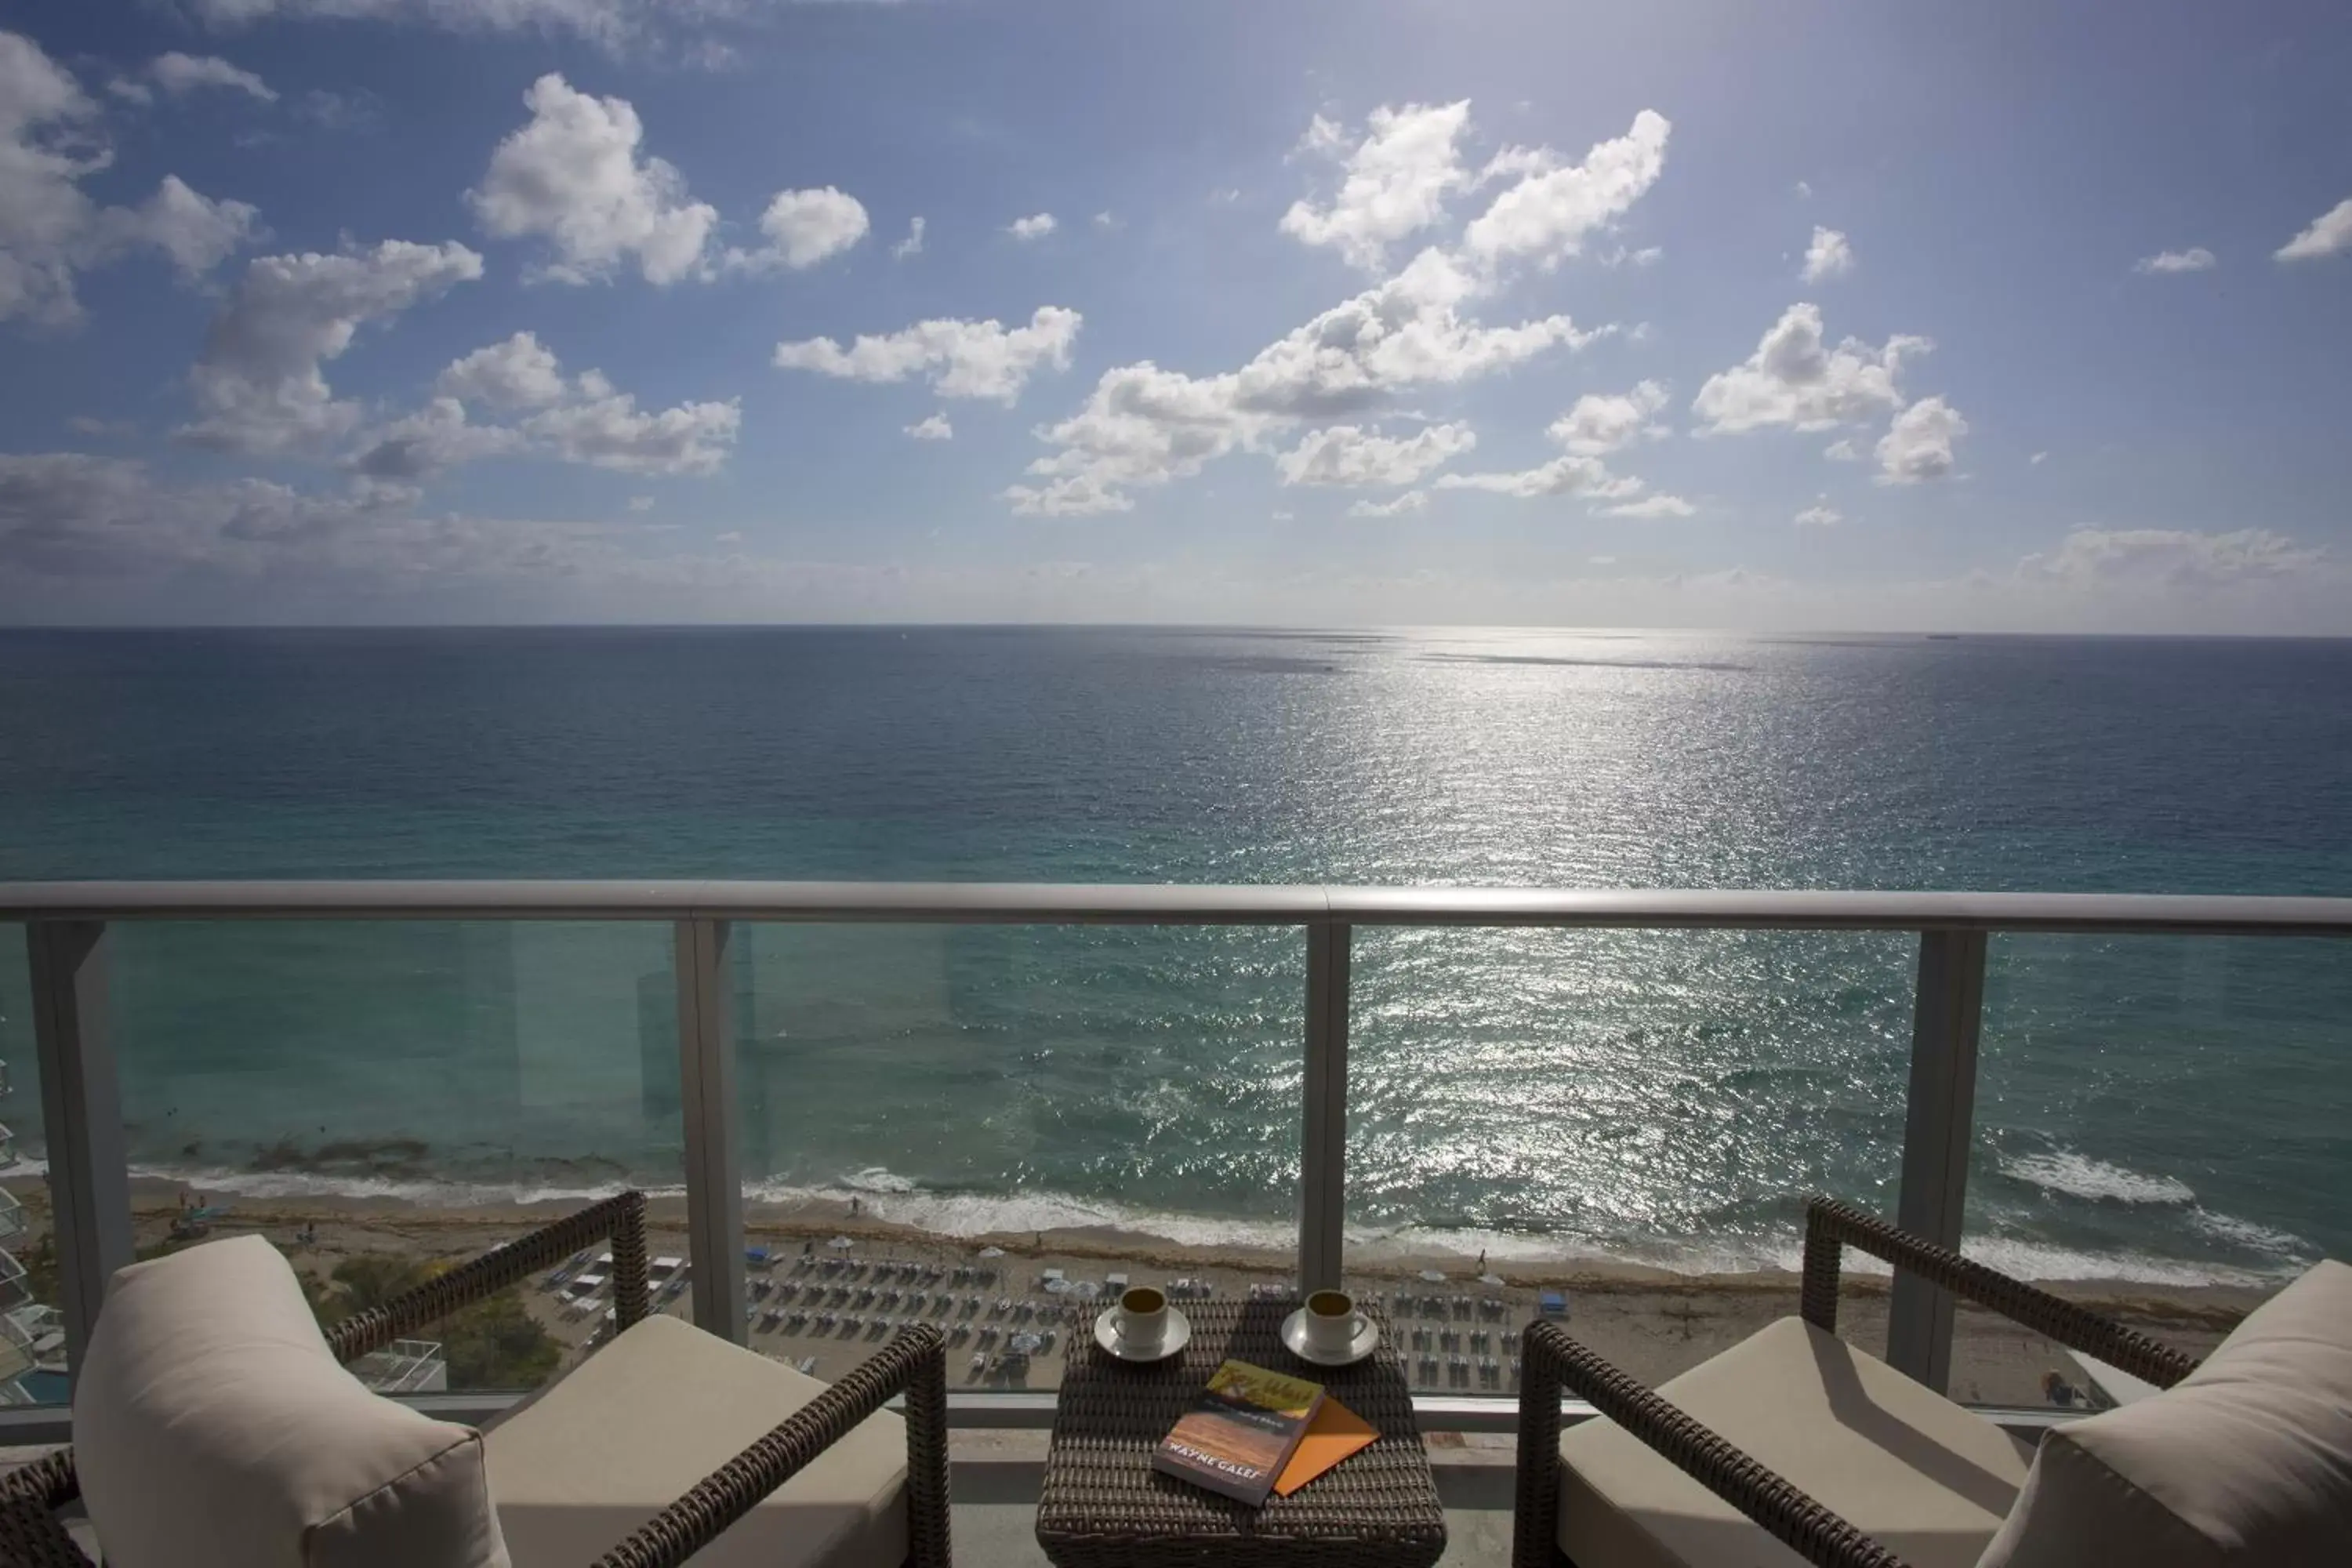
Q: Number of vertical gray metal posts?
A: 4